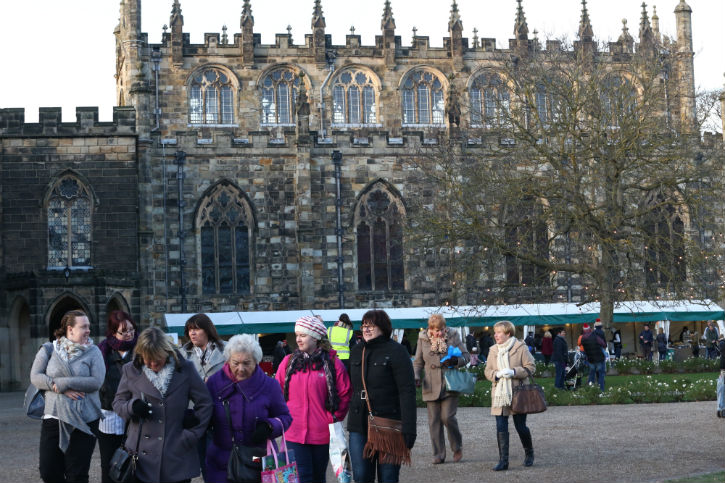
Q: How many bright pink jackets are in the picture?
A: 1